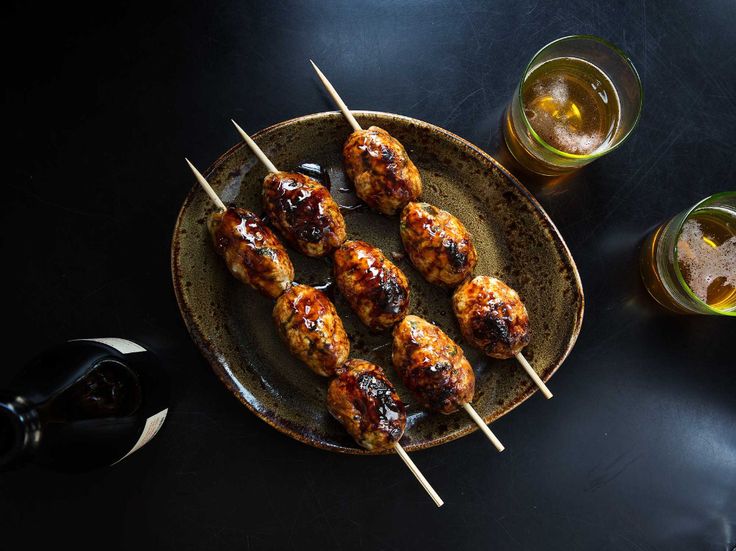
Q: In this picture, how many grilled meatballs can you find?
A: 9